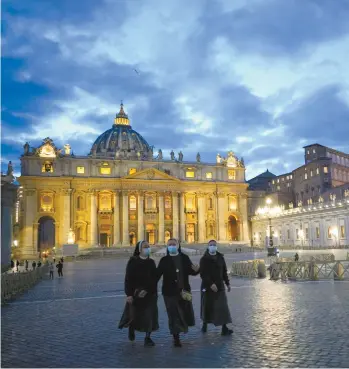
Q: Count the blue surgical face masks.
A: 3